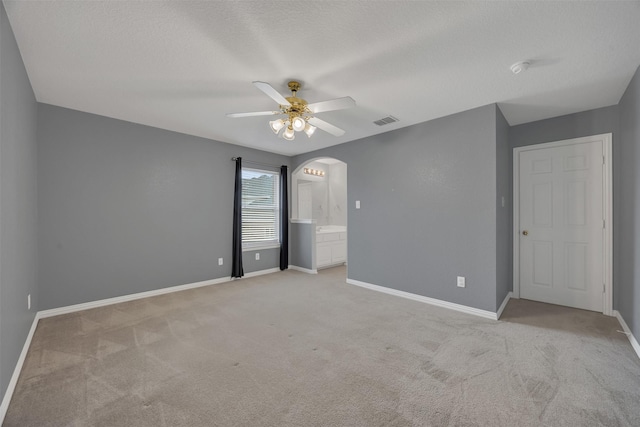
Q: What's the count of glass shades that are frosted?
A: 4